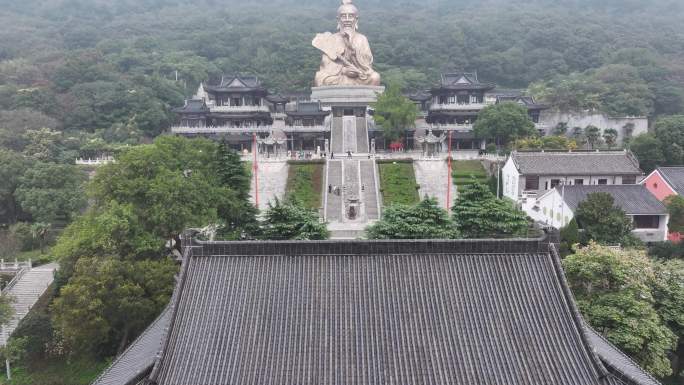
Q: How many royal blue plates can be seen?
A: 0